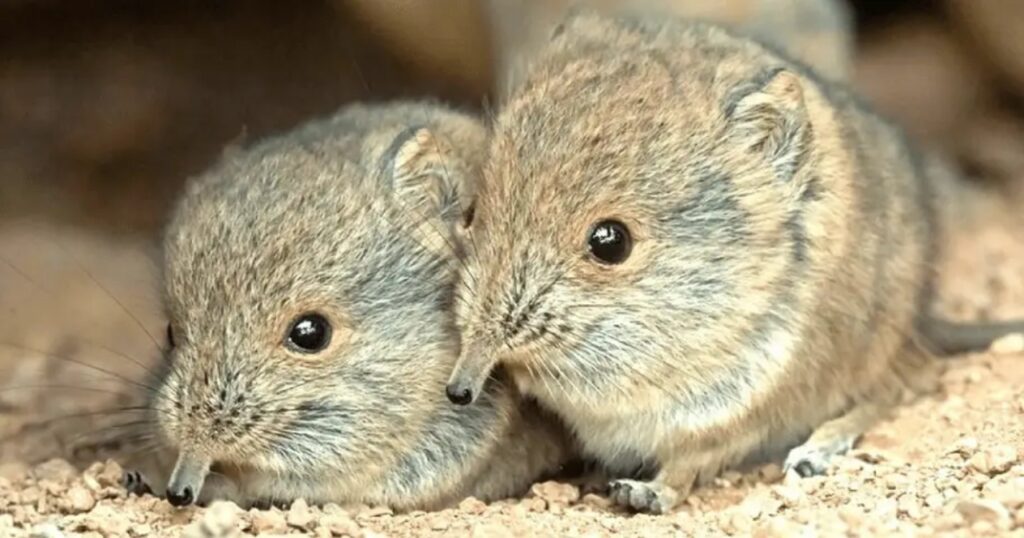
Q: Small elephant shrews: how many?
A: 2